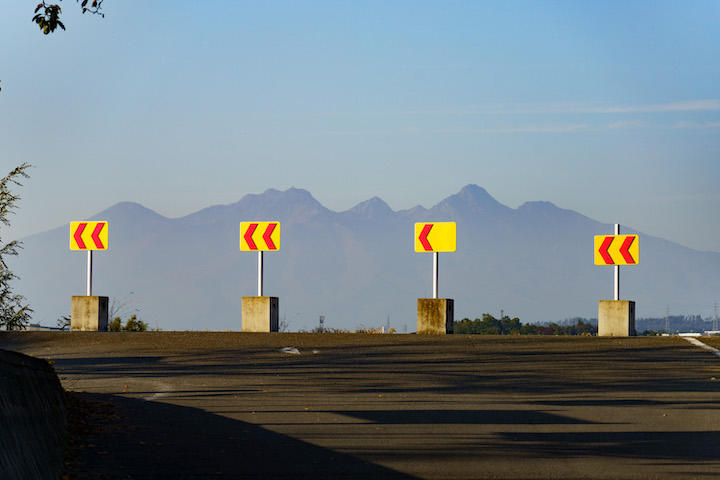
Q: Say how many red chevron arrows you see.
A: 7